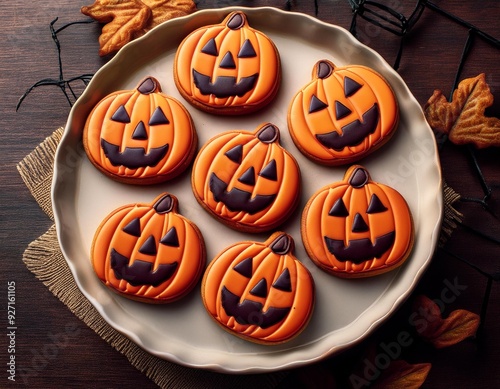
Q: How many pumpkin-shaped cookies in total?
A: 7